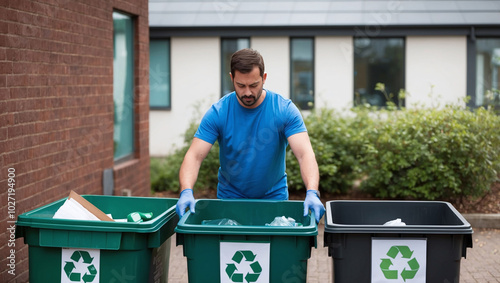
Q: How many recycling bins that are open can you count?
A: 3